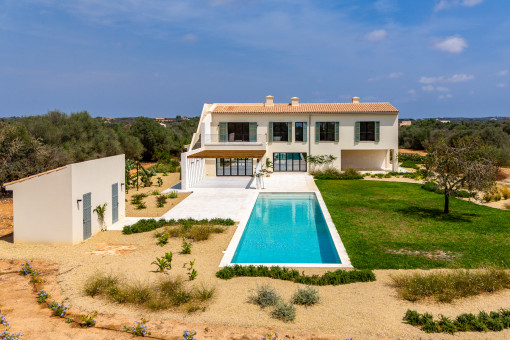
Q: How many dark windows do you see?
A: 5